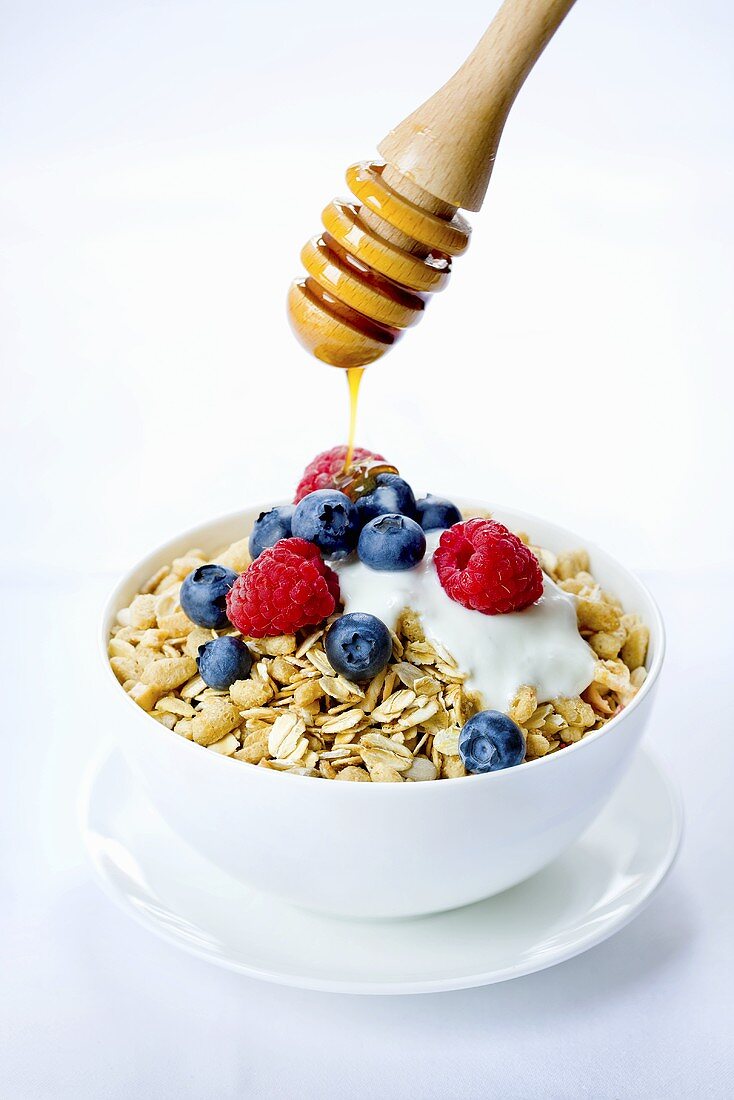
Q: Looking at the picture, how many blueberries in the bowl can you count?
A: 9